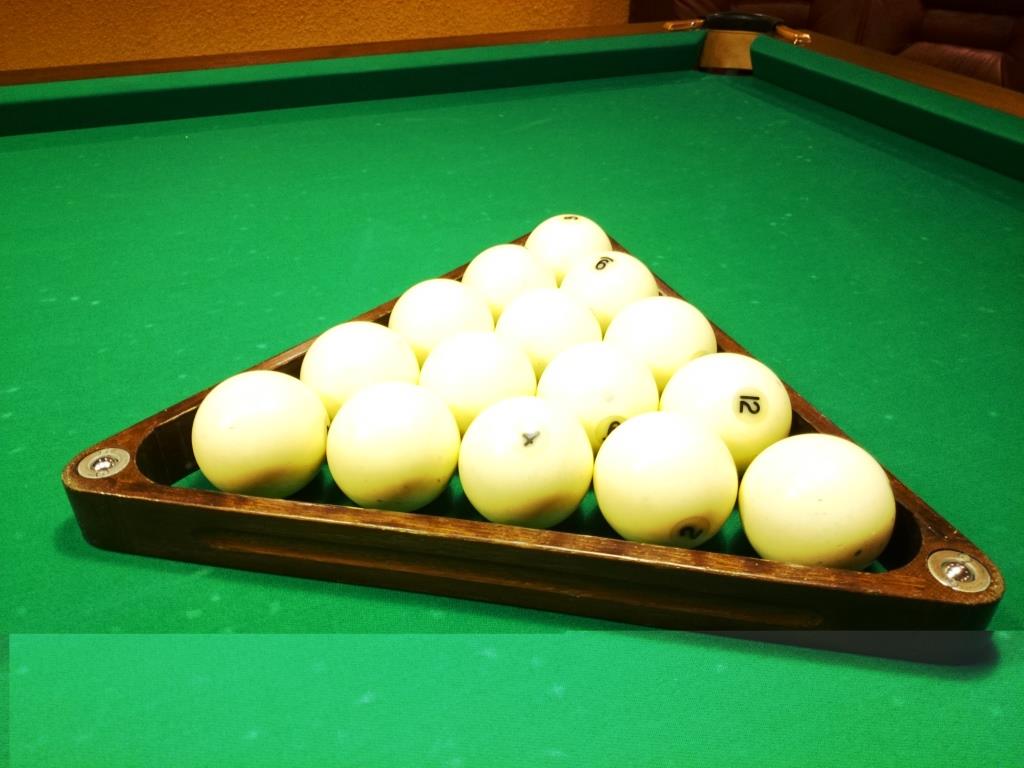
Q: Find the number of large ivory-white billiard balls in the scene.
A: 15